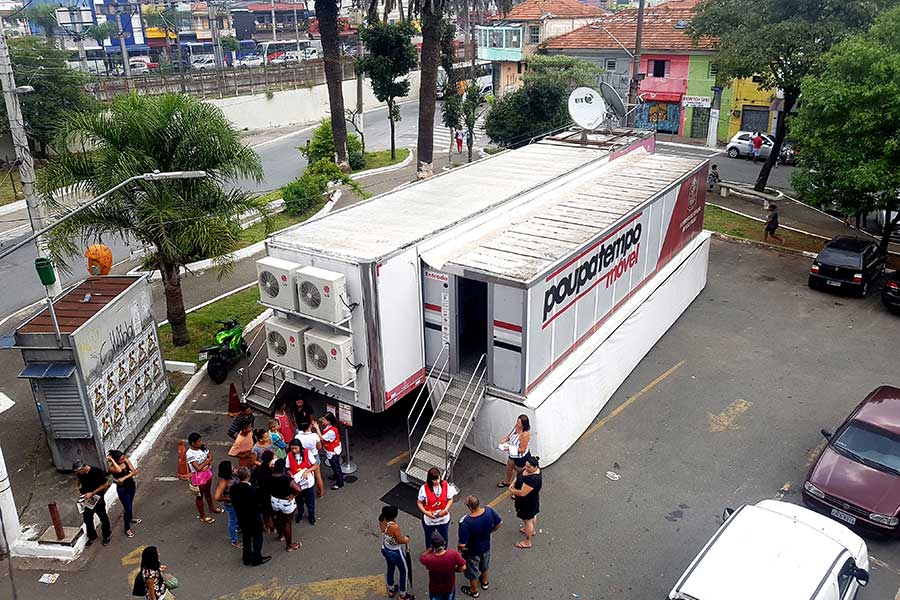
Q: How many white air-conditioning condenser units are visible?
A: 4